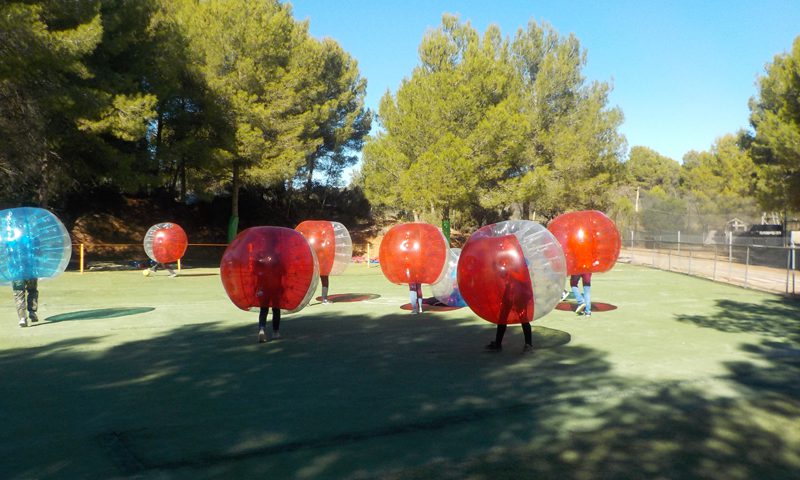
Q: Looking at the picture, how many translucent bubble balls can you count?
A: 8